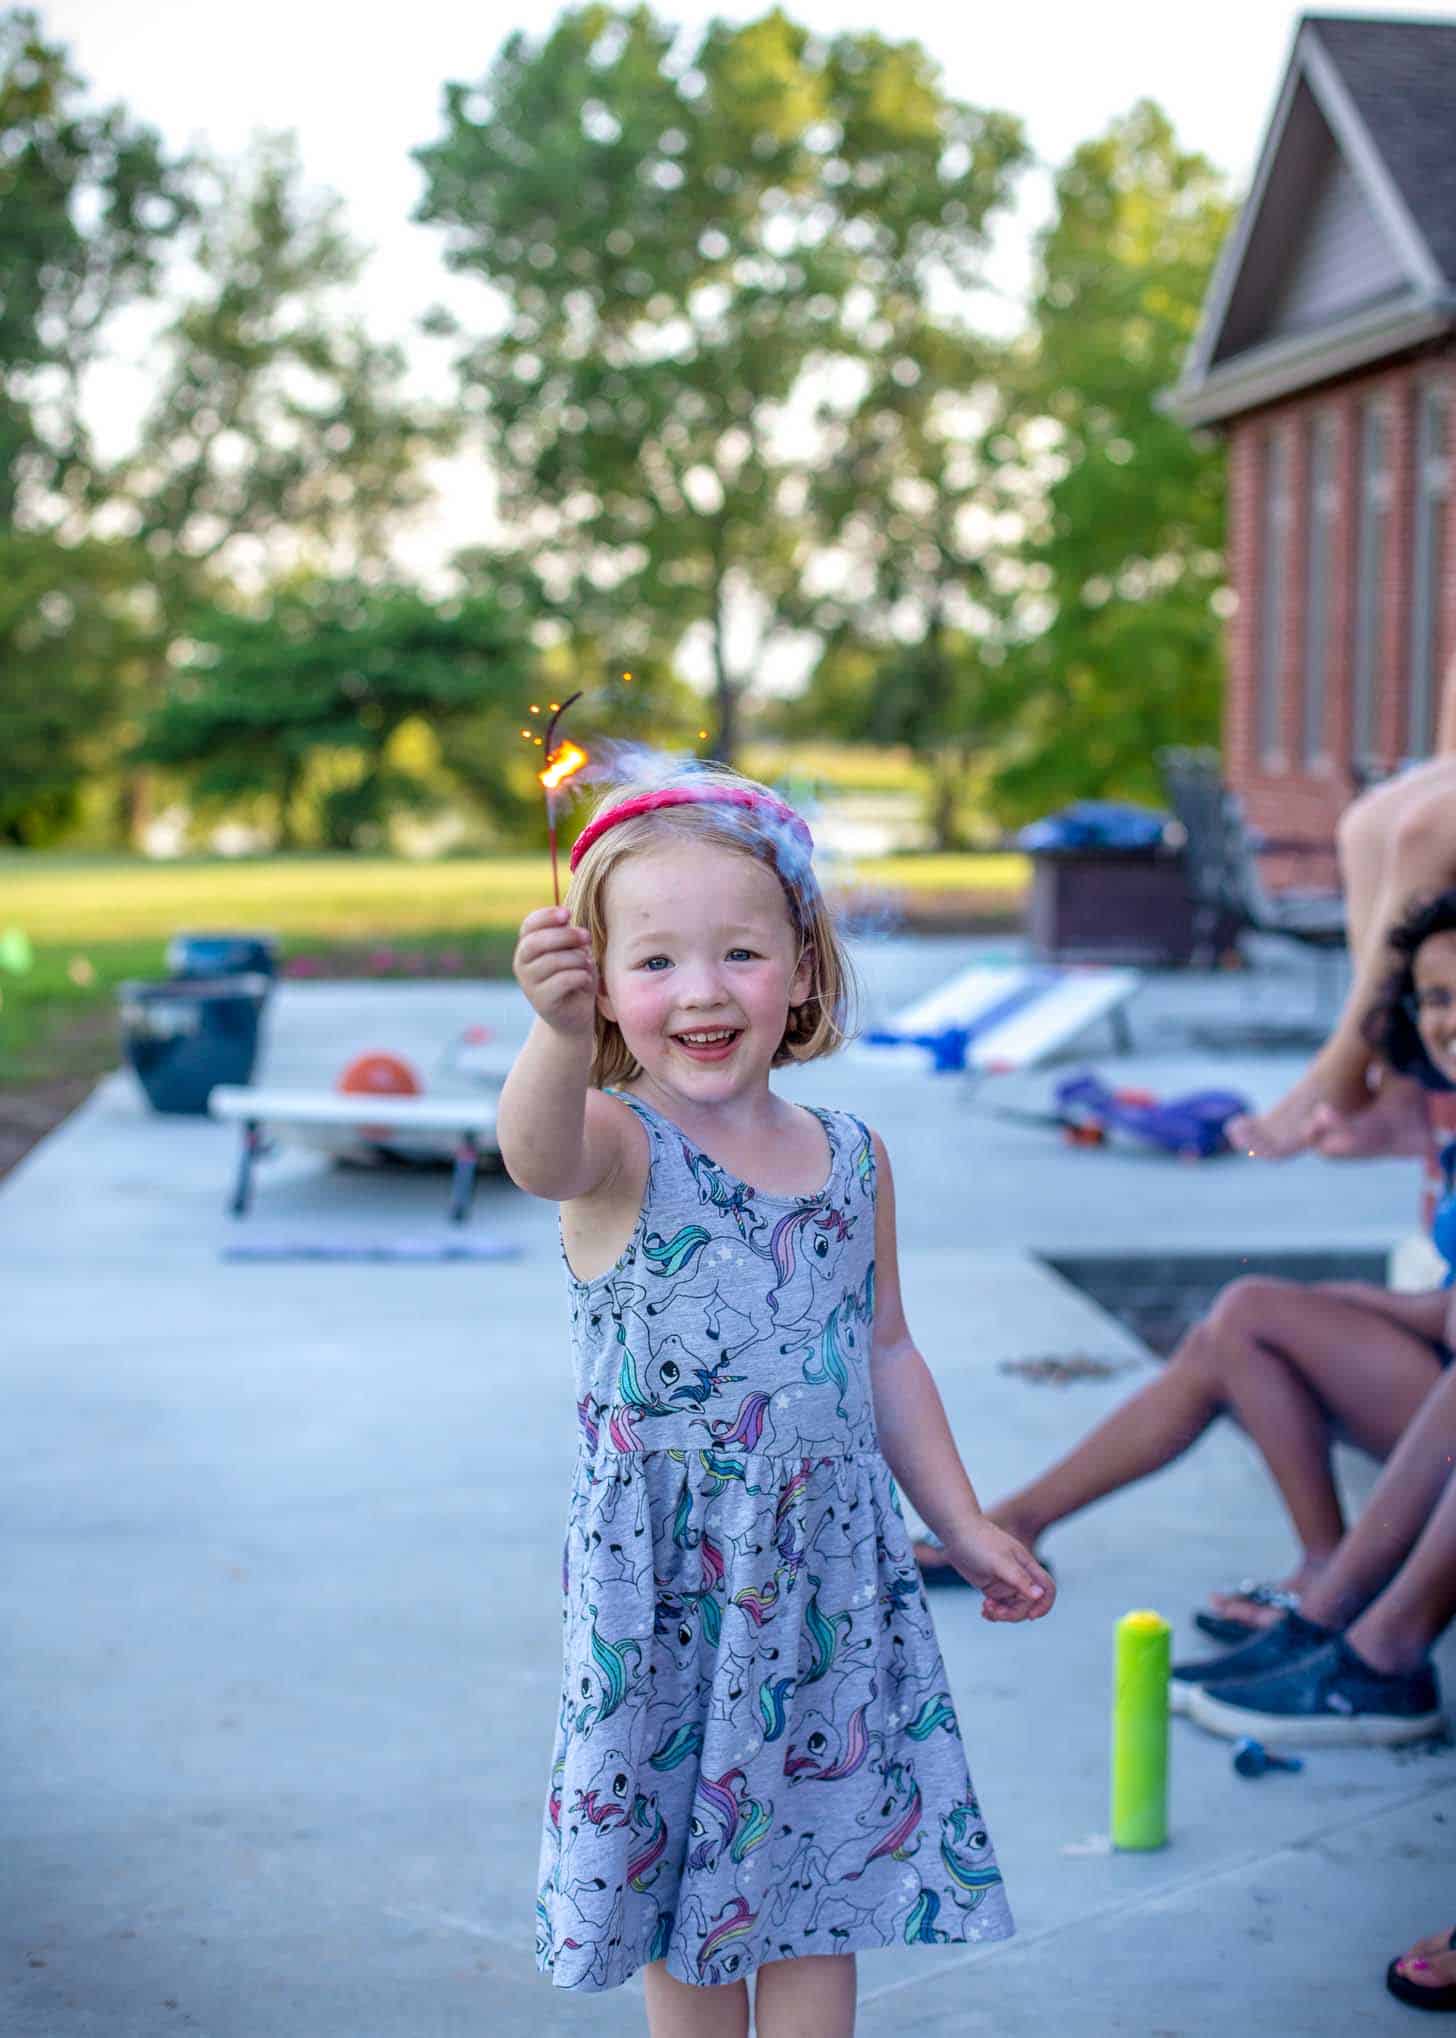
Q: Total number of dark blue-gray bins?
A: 2